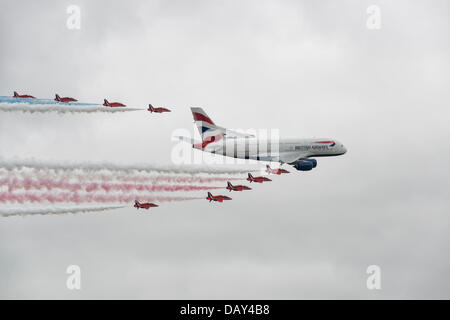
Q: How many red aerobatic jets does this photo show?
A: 9